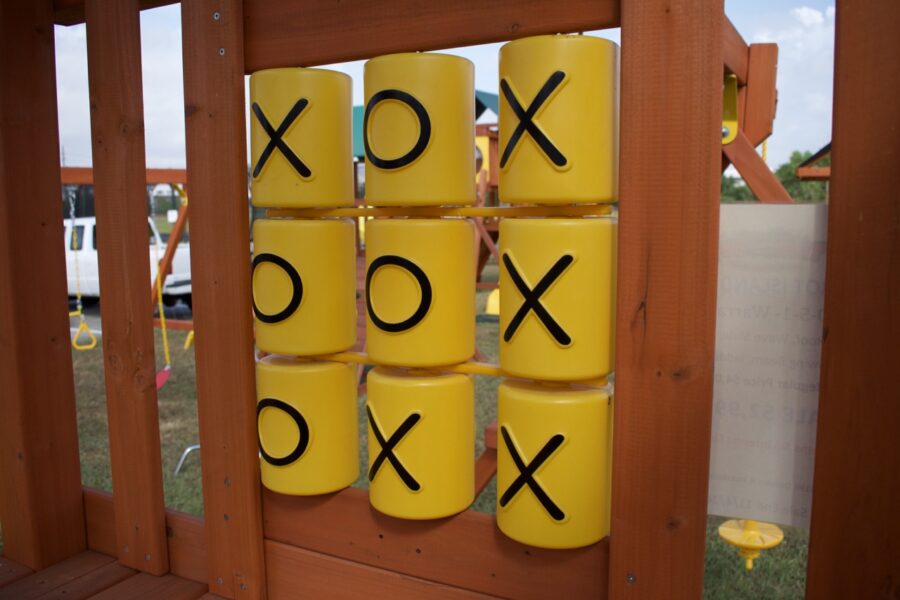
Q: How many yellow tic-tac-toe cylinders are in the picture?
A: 9